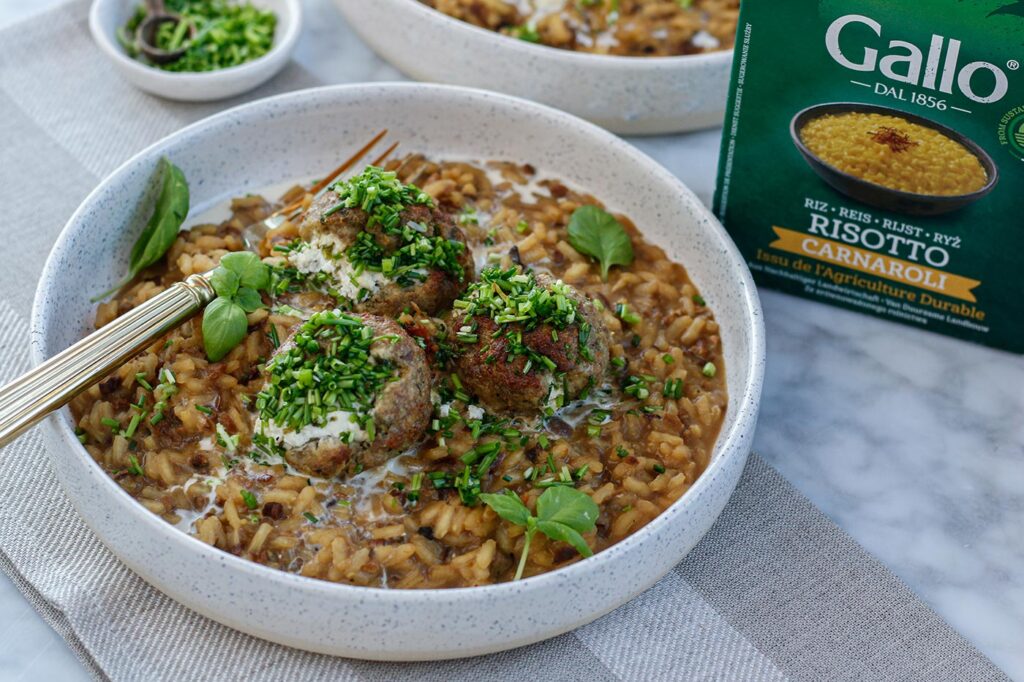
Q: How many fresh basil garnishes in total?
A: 4